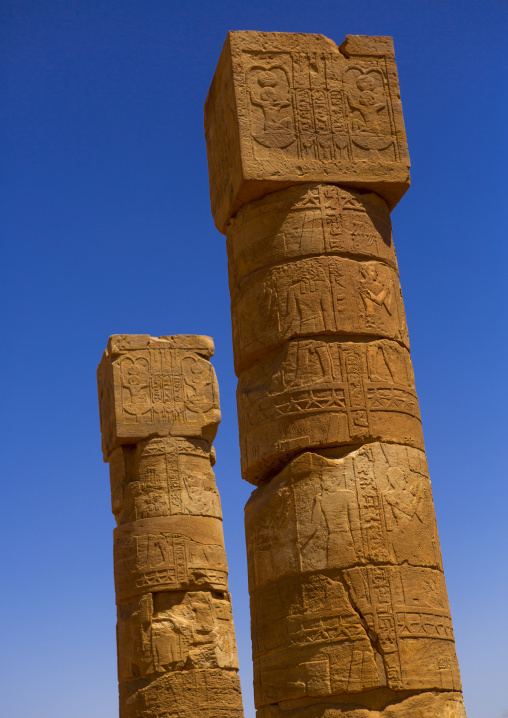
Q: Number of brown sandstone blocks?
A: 12